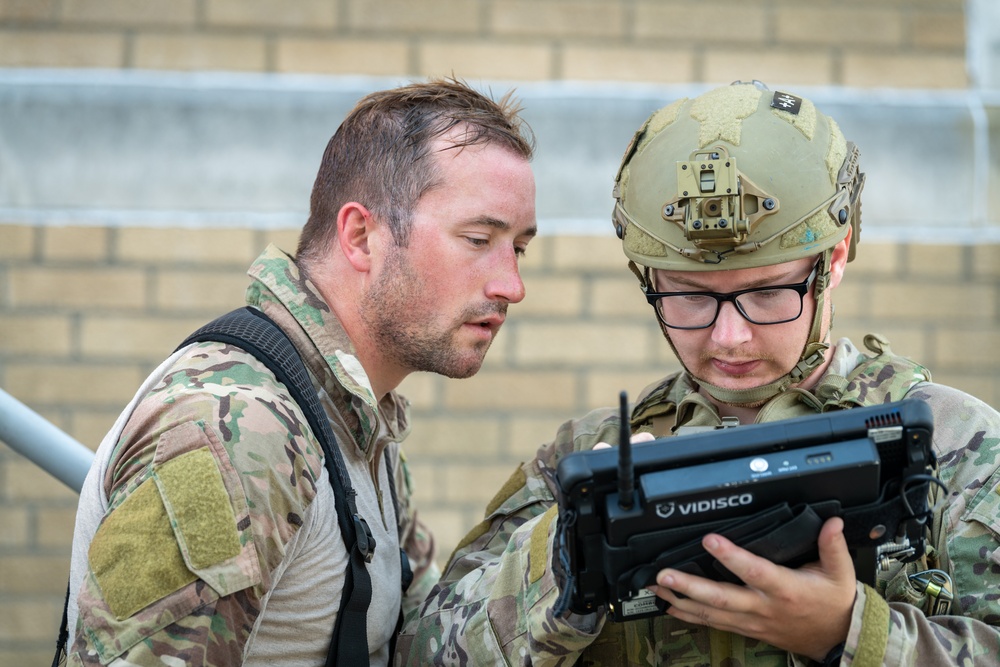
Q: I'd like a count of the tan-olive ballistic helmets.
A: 1